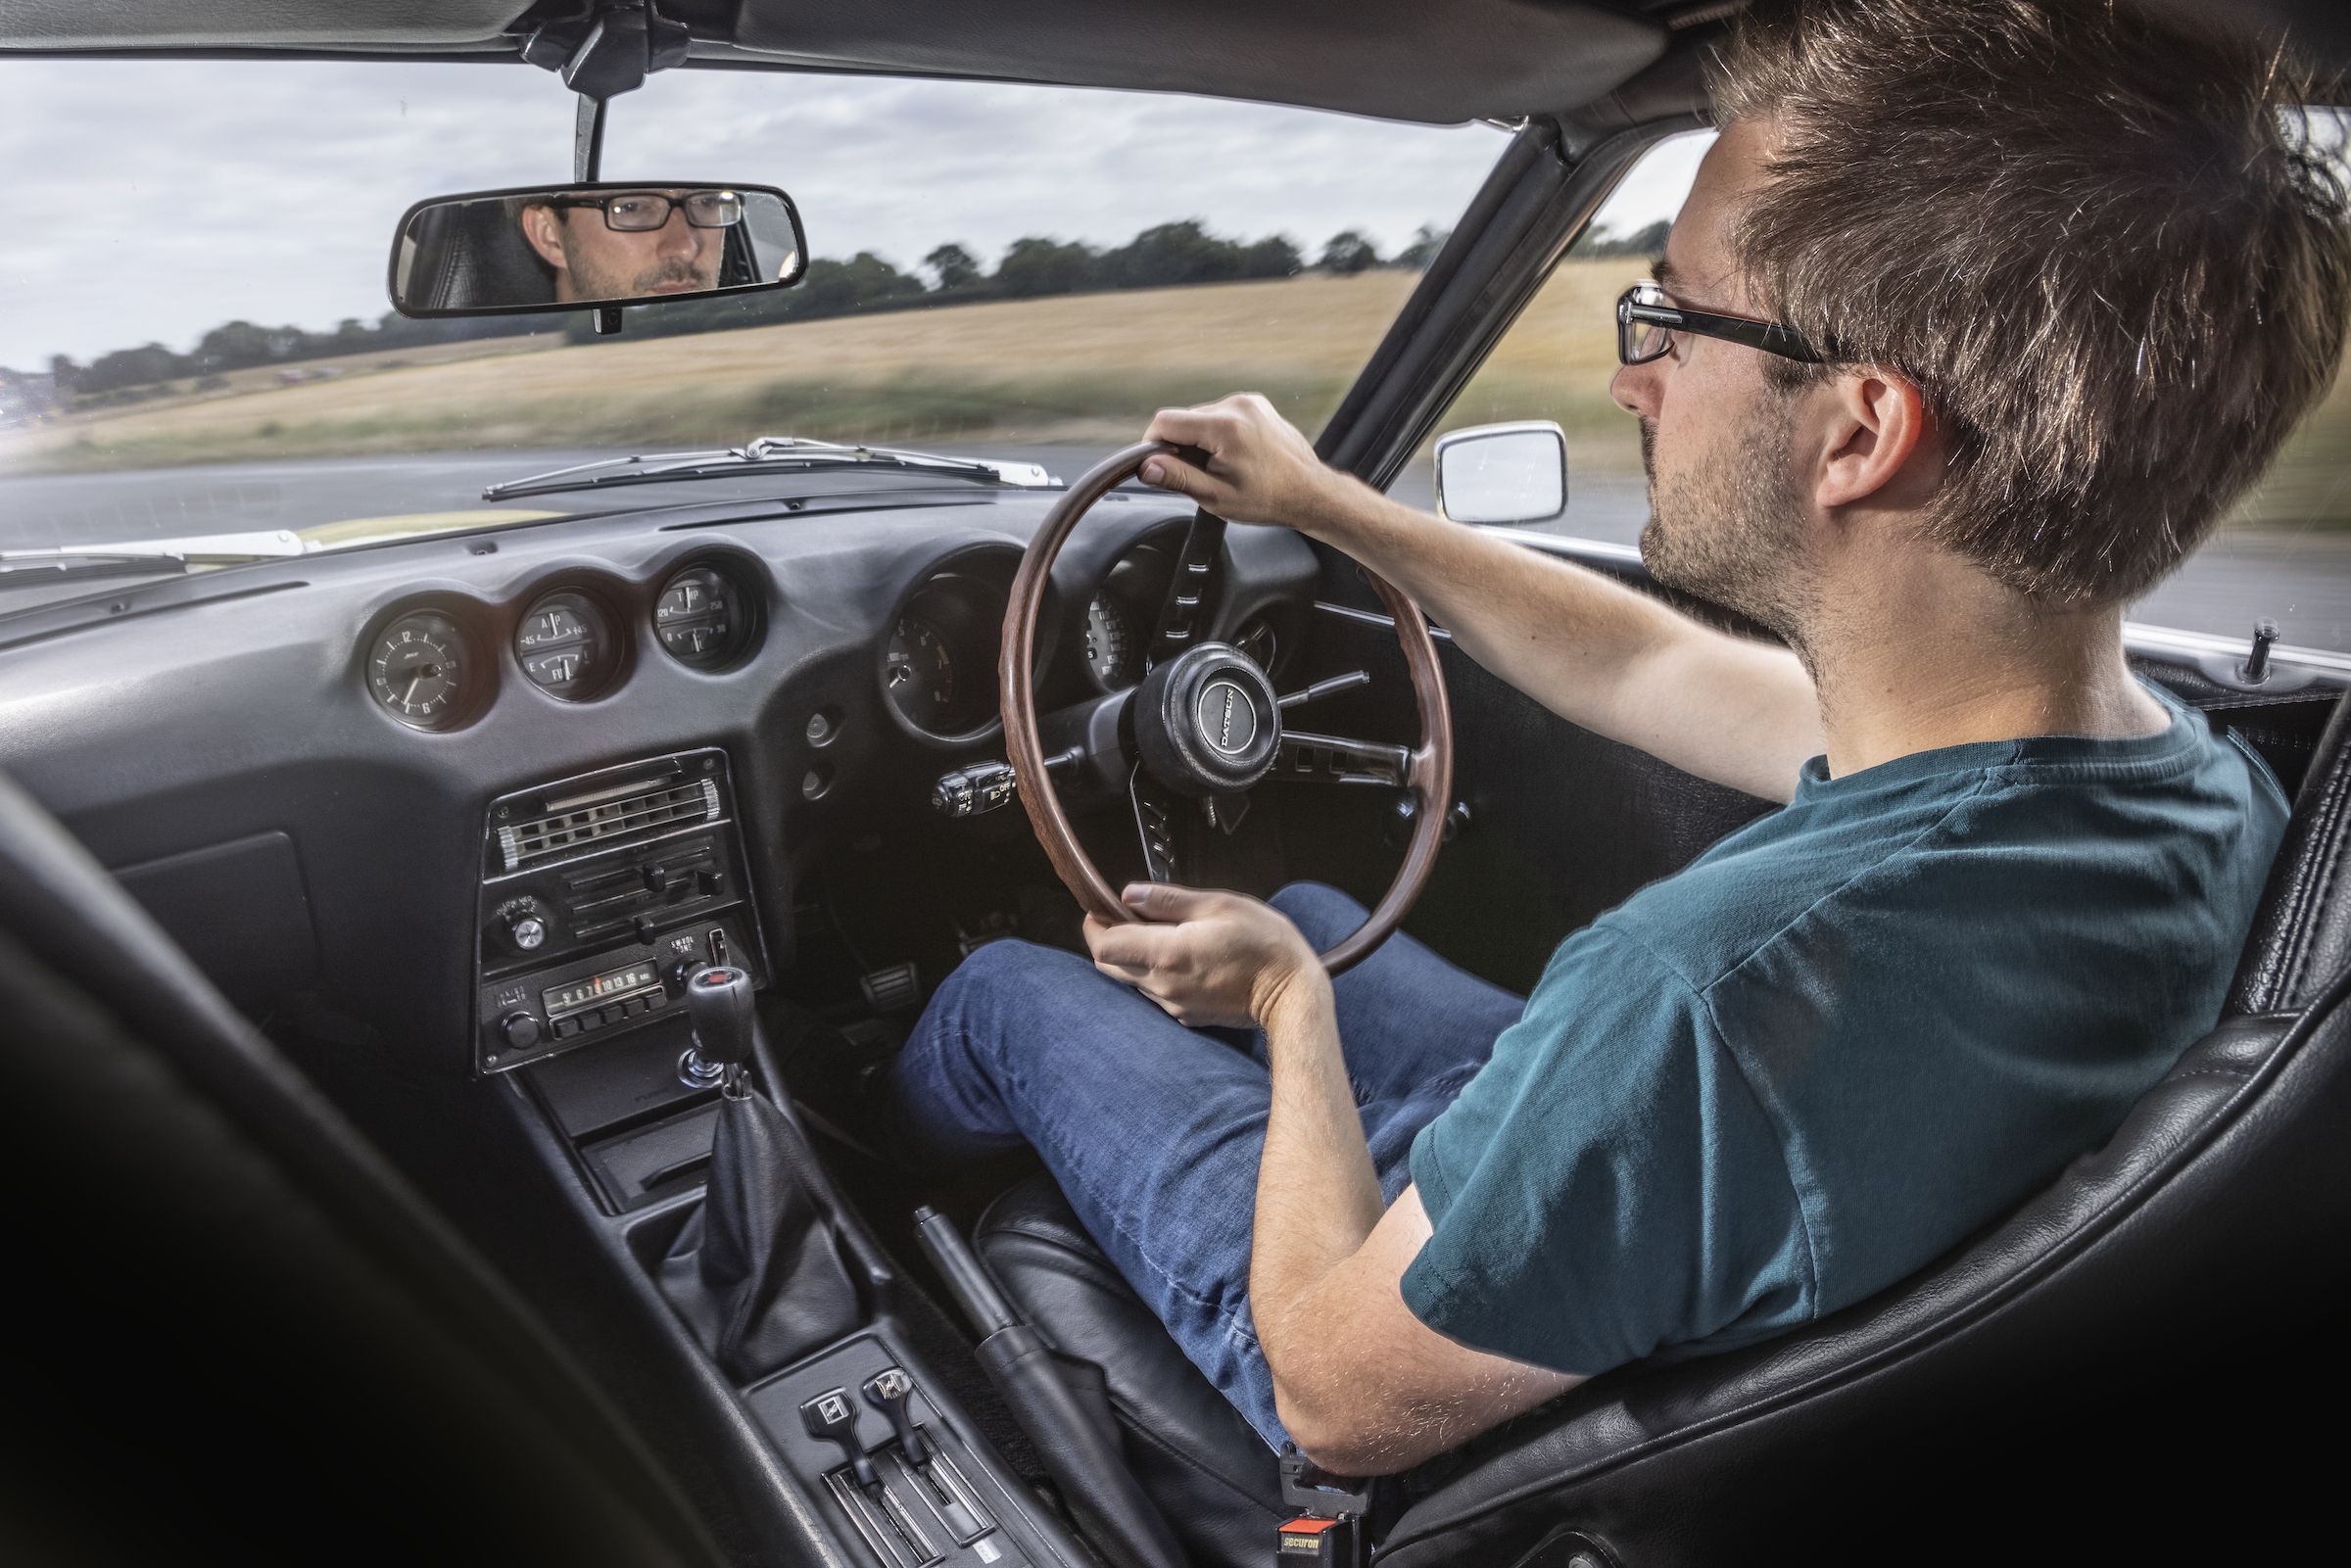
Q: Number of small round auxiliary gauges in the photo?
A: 3